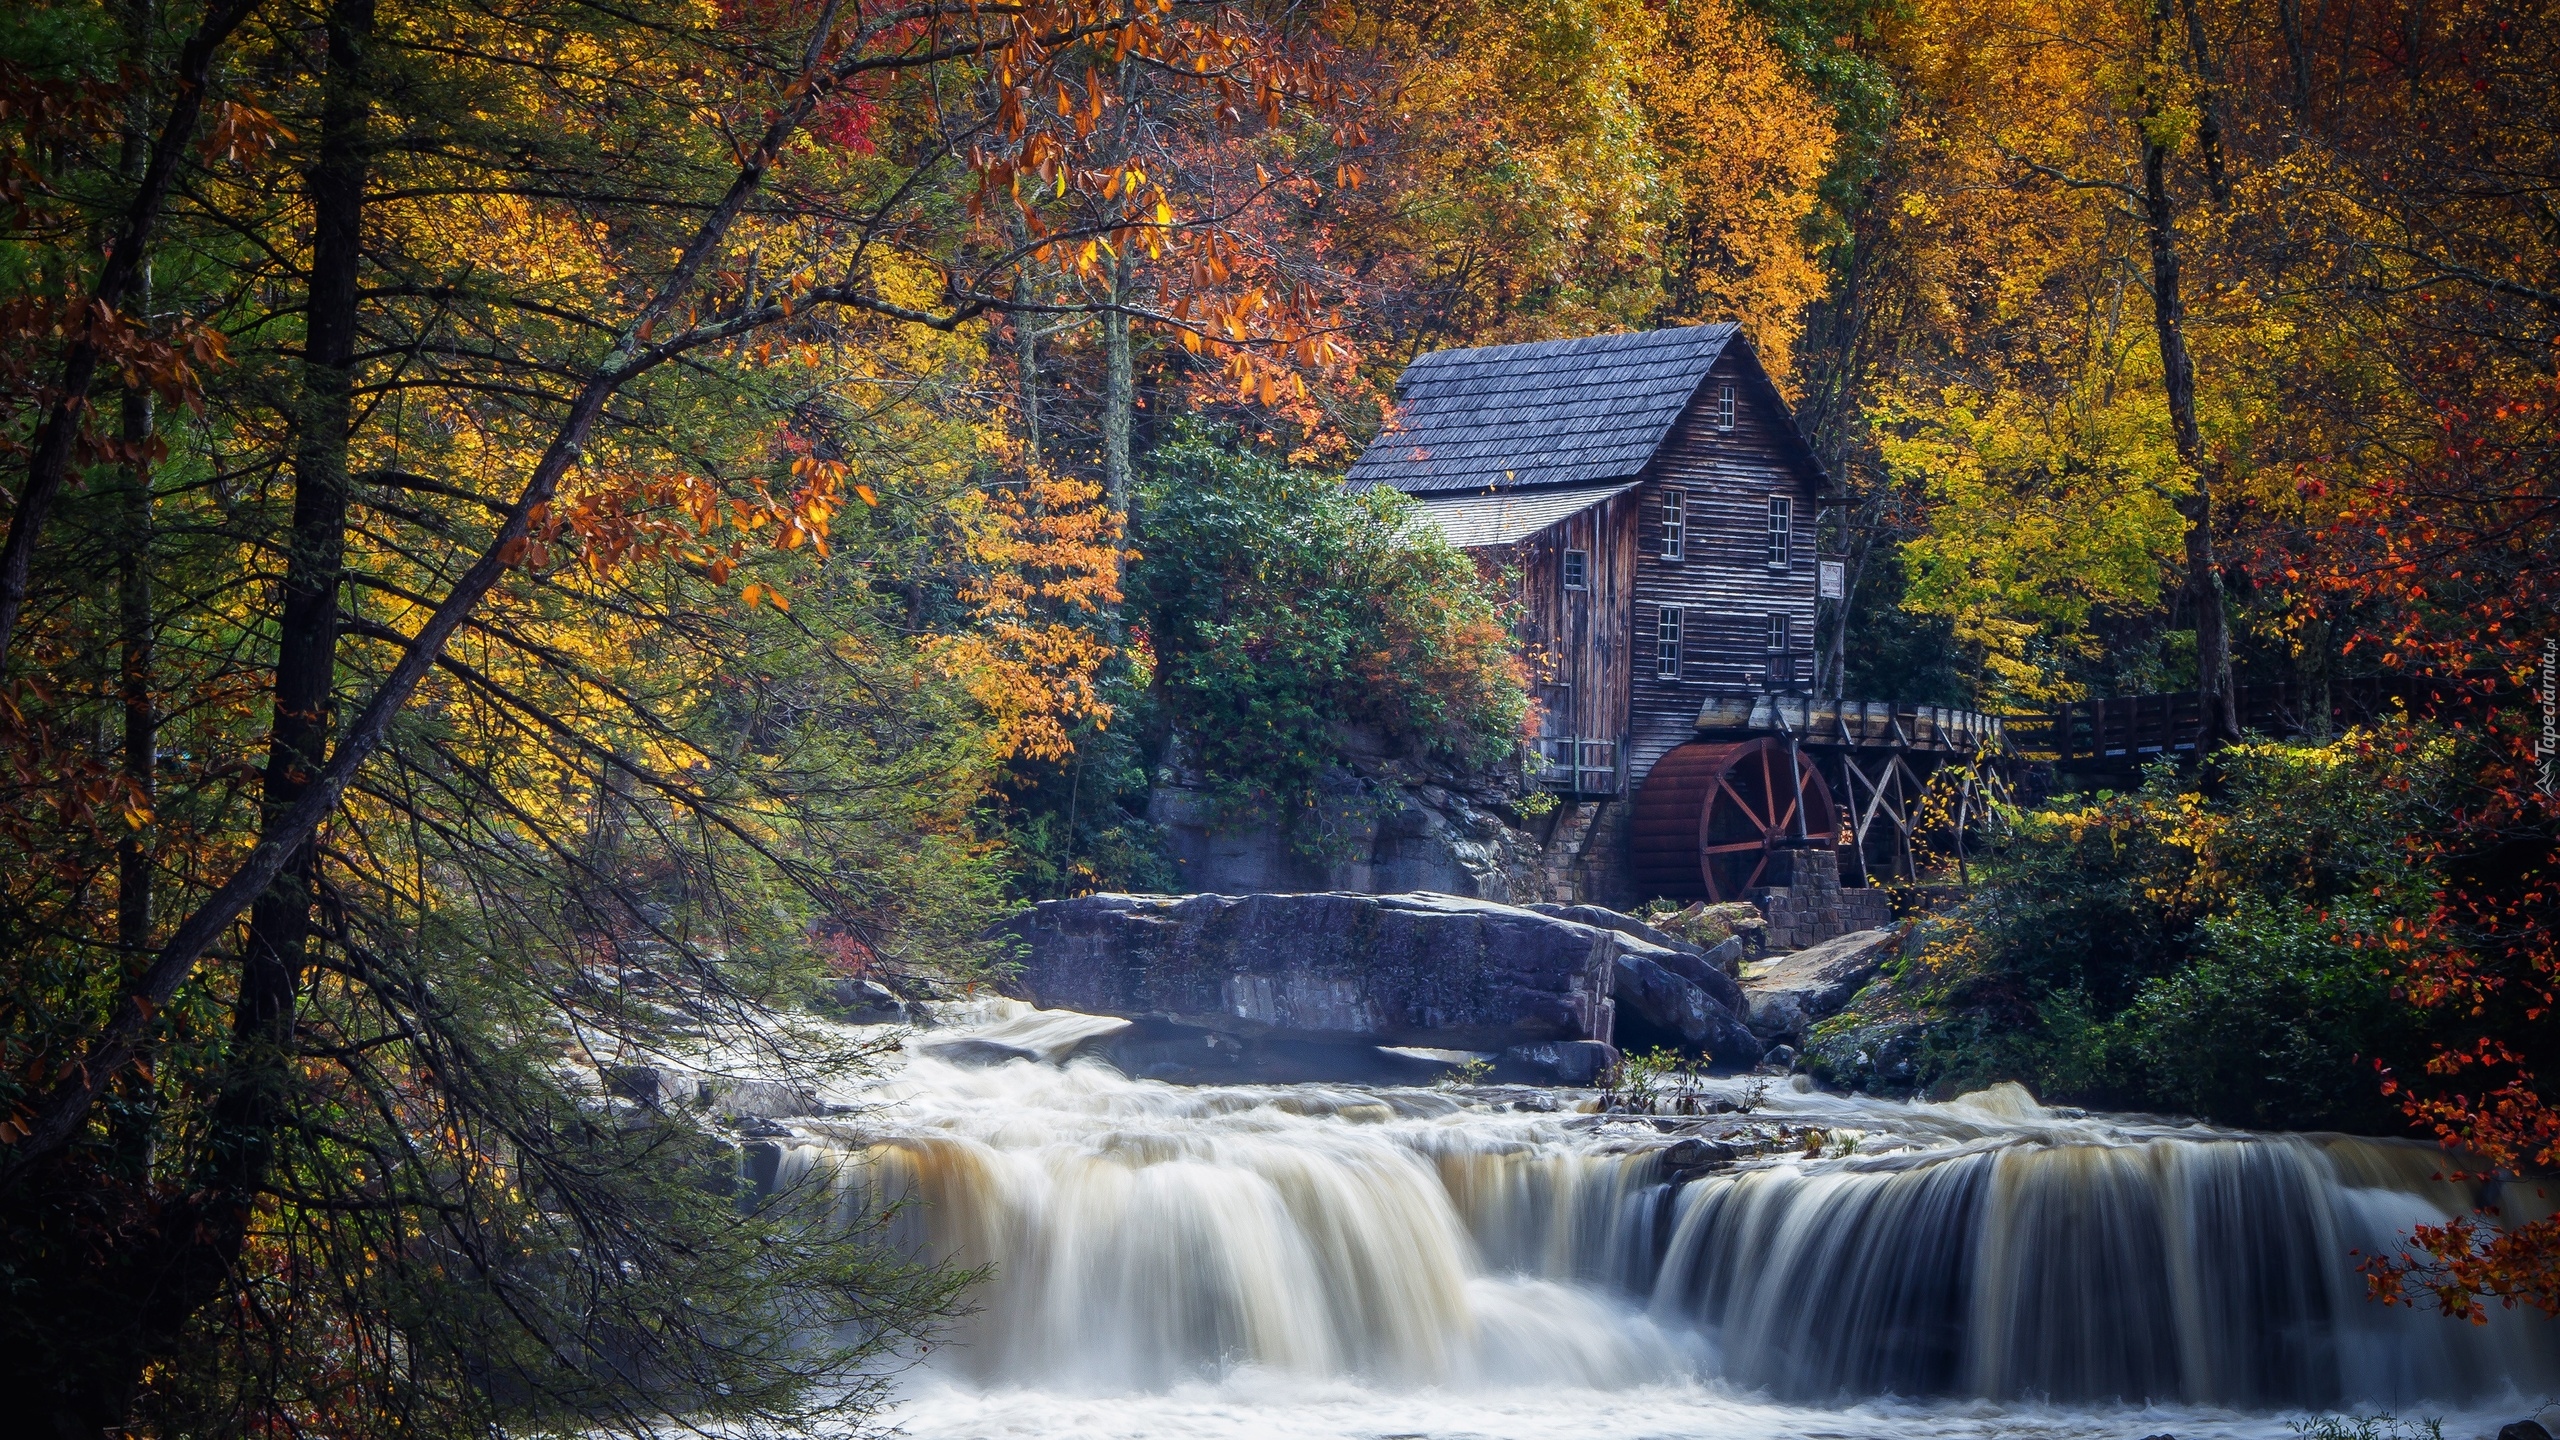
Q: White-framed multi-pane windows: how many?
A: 6